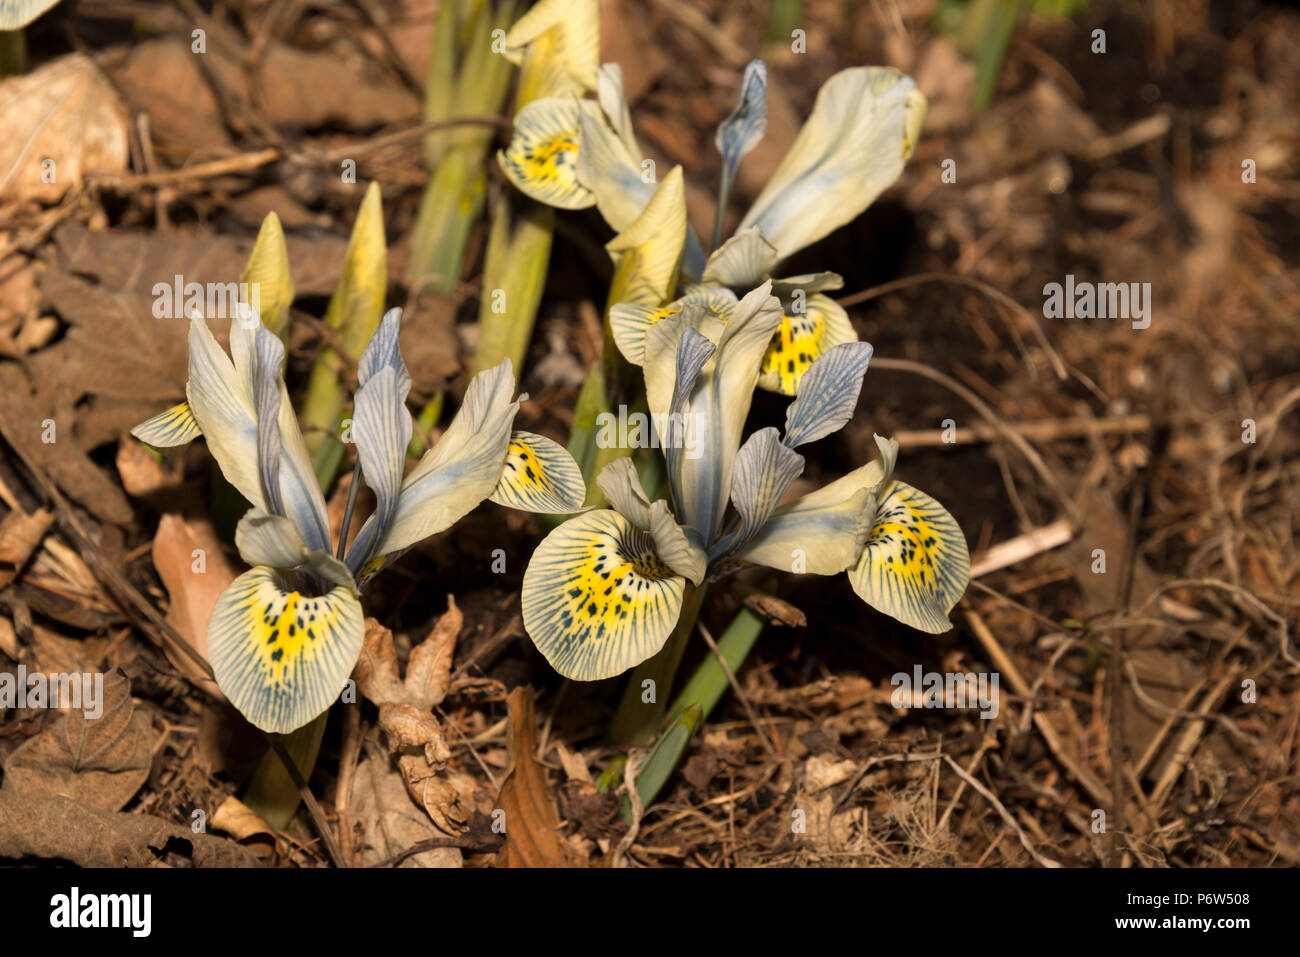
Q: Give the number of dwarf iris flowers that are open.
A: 3